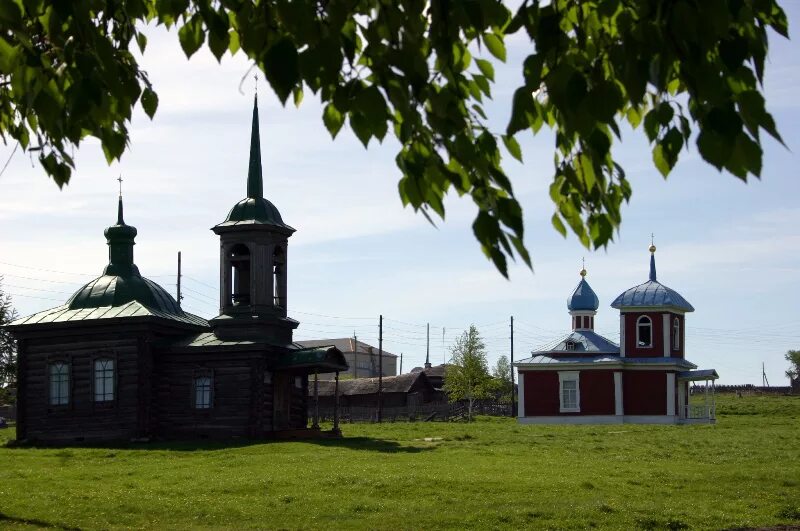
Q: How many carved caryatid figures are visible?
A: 0